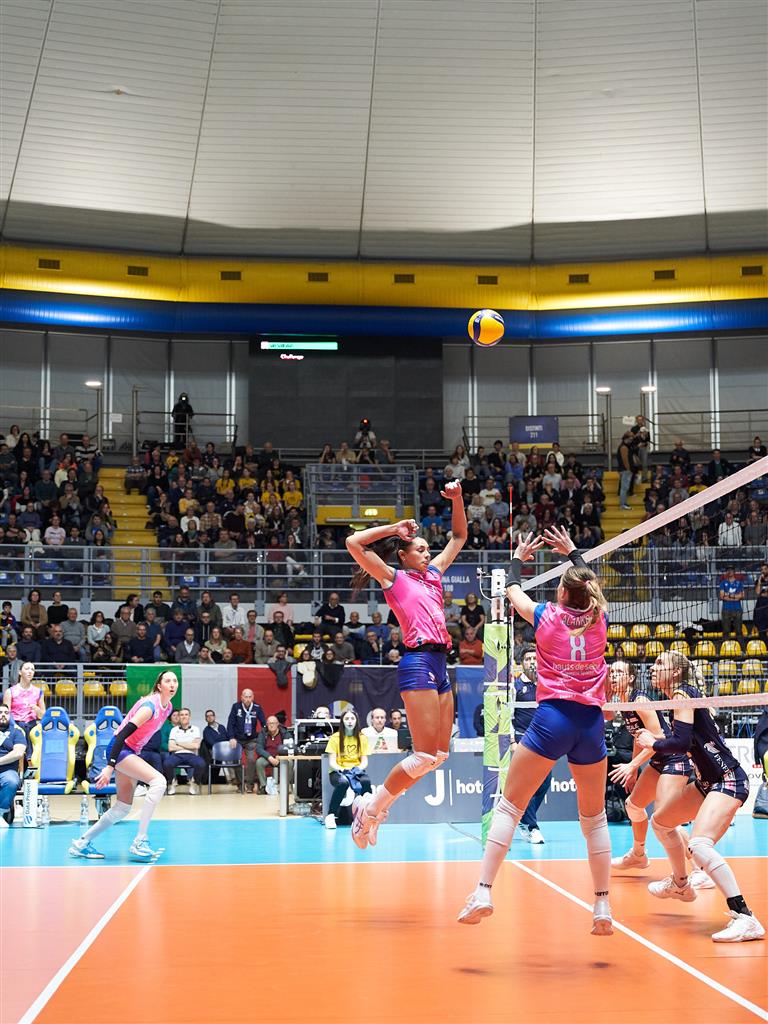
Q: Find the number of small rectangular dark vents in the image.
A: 9